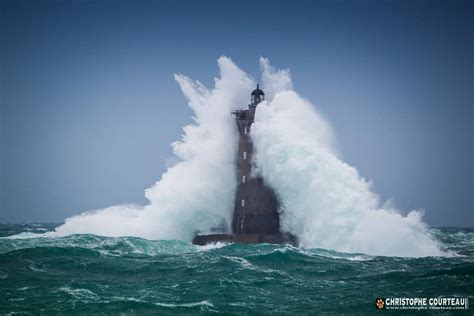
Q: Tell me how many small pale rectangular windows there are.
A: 4